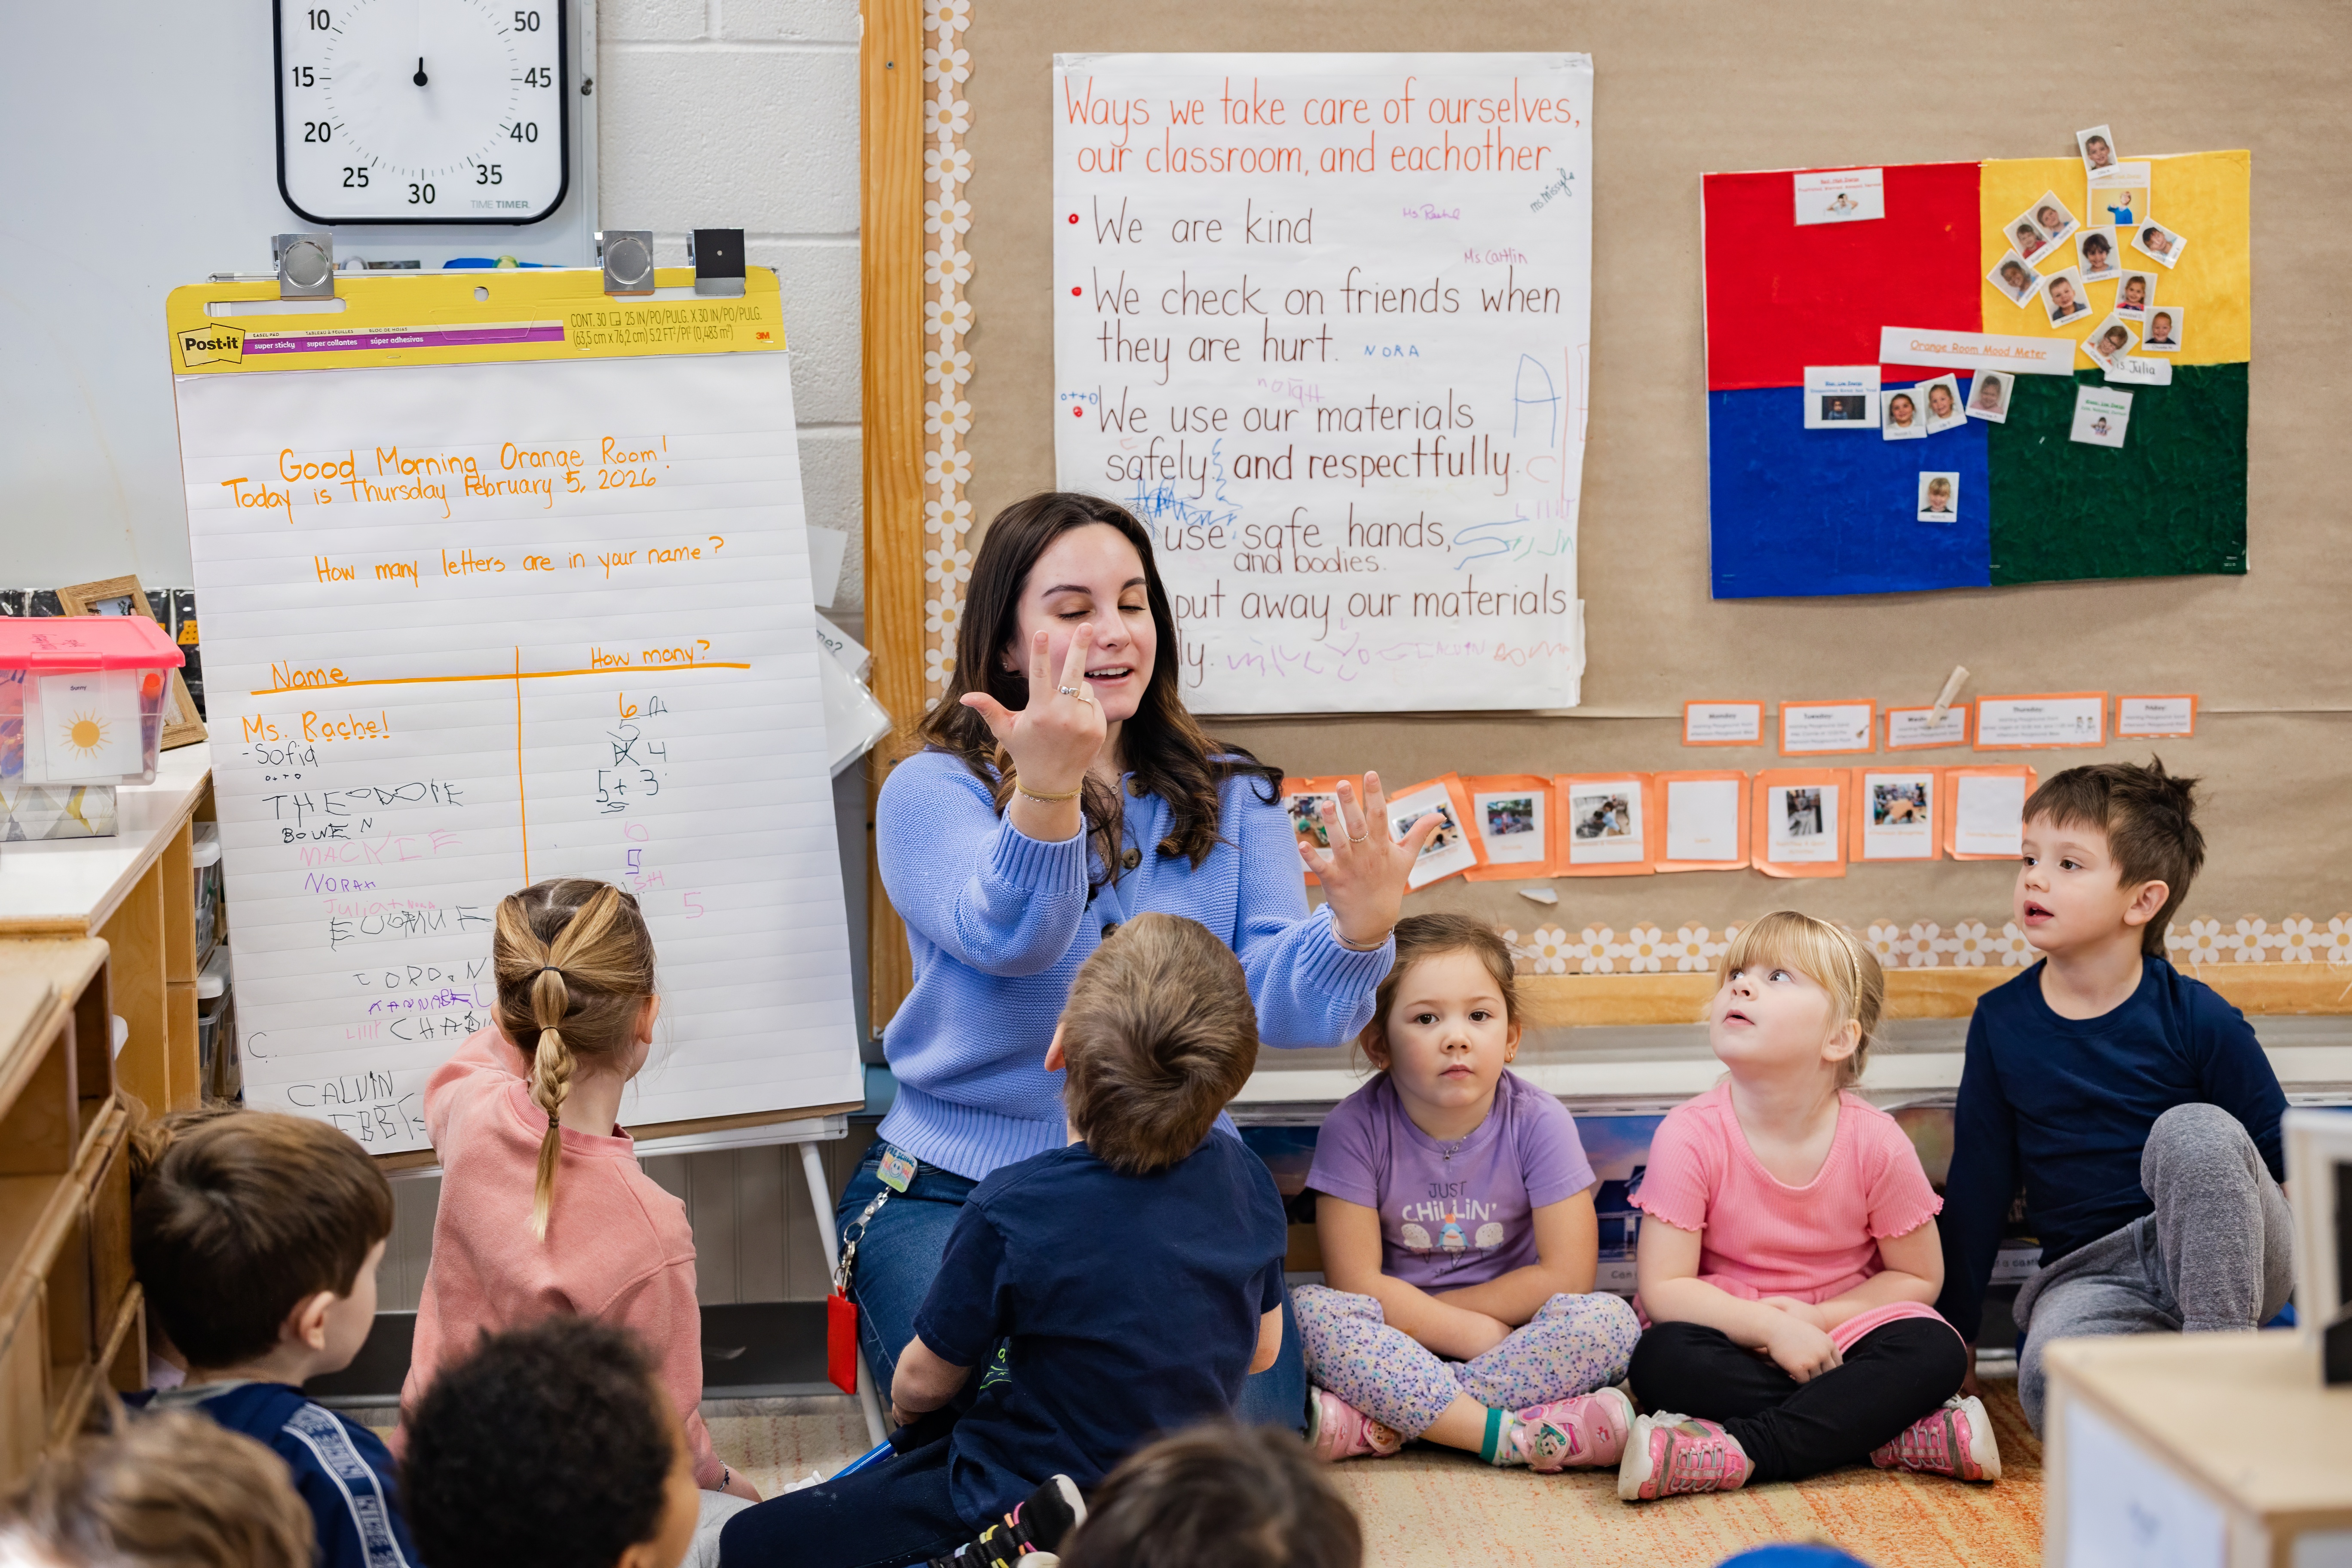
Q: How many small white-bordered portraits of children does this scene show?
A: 14